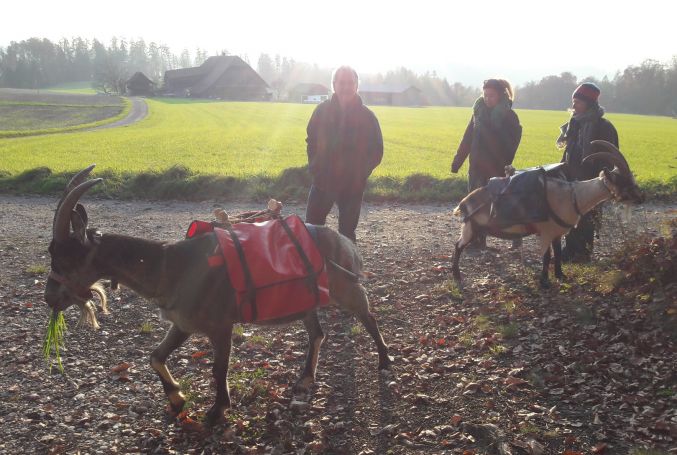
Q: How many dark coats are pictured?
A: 3